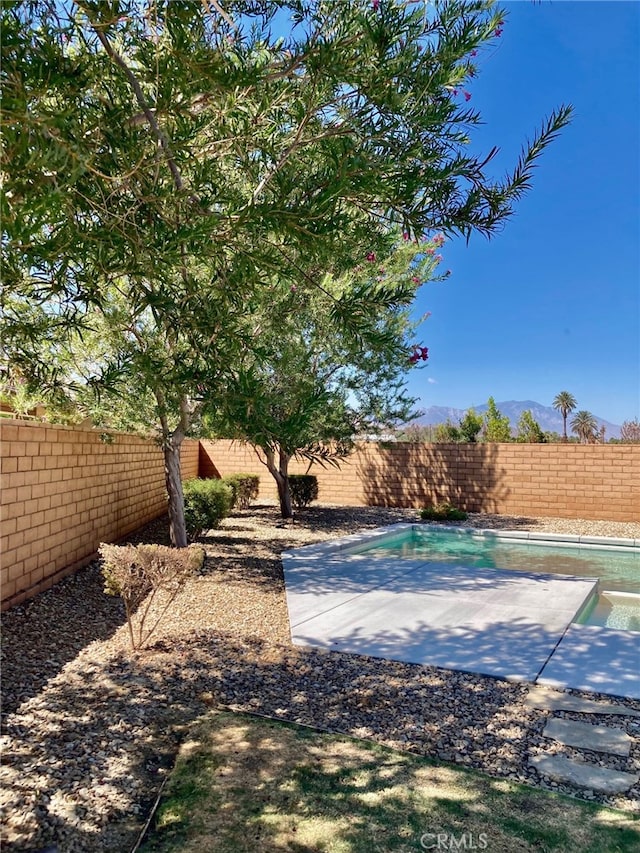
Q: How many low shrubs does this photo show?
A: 5